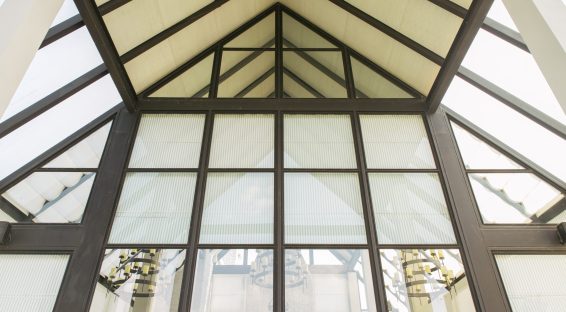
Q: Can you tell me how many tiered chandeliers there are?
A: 3